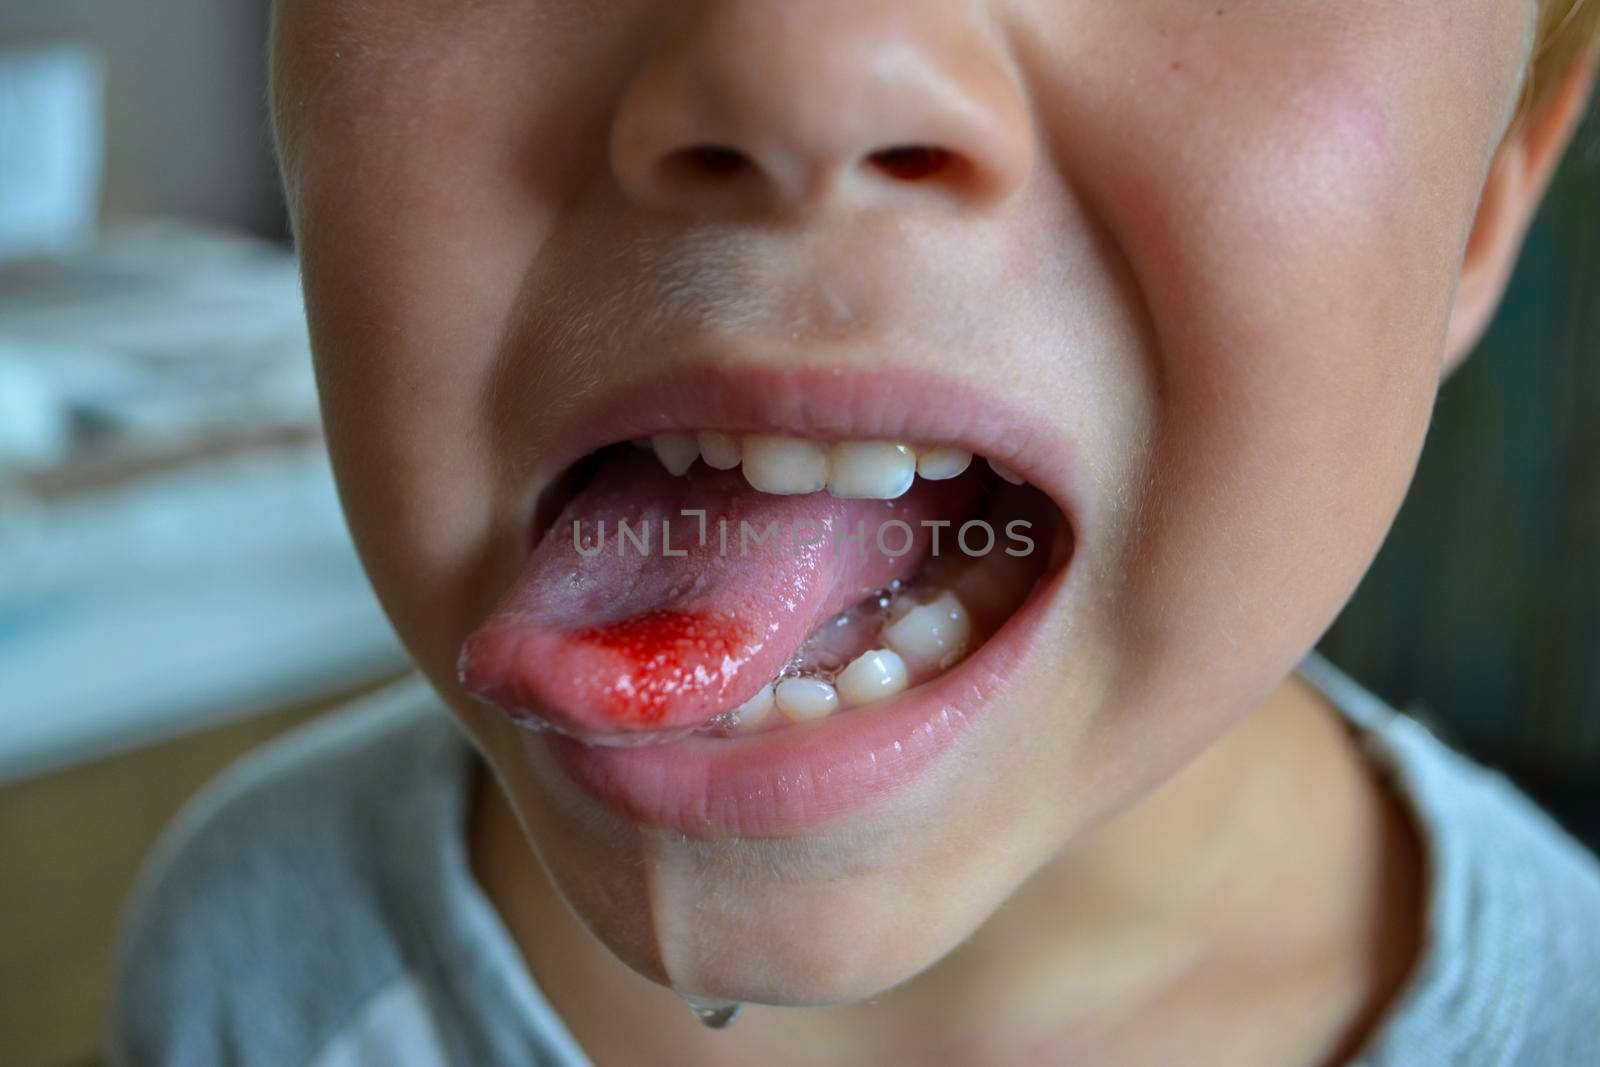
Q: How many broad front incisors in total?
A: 2